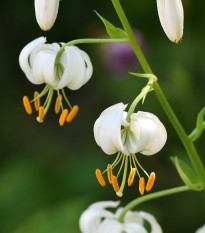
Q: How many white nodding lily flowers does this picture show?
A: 3